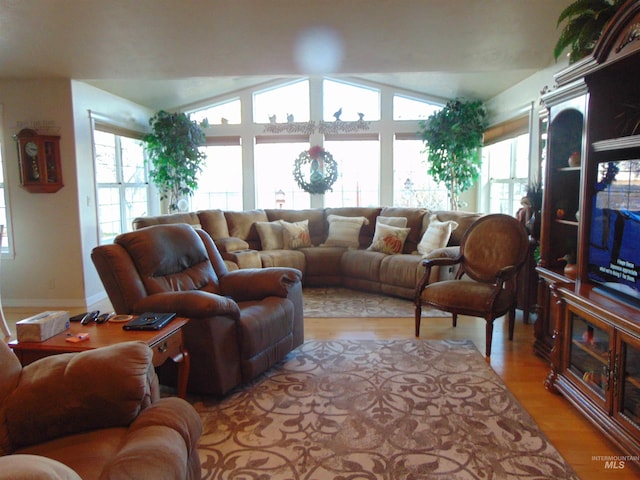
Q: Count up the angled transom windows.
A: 4